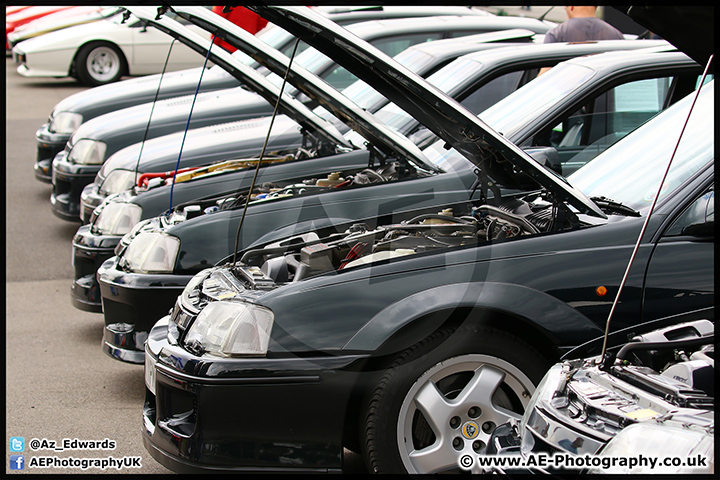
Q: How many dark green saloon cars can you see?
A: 7